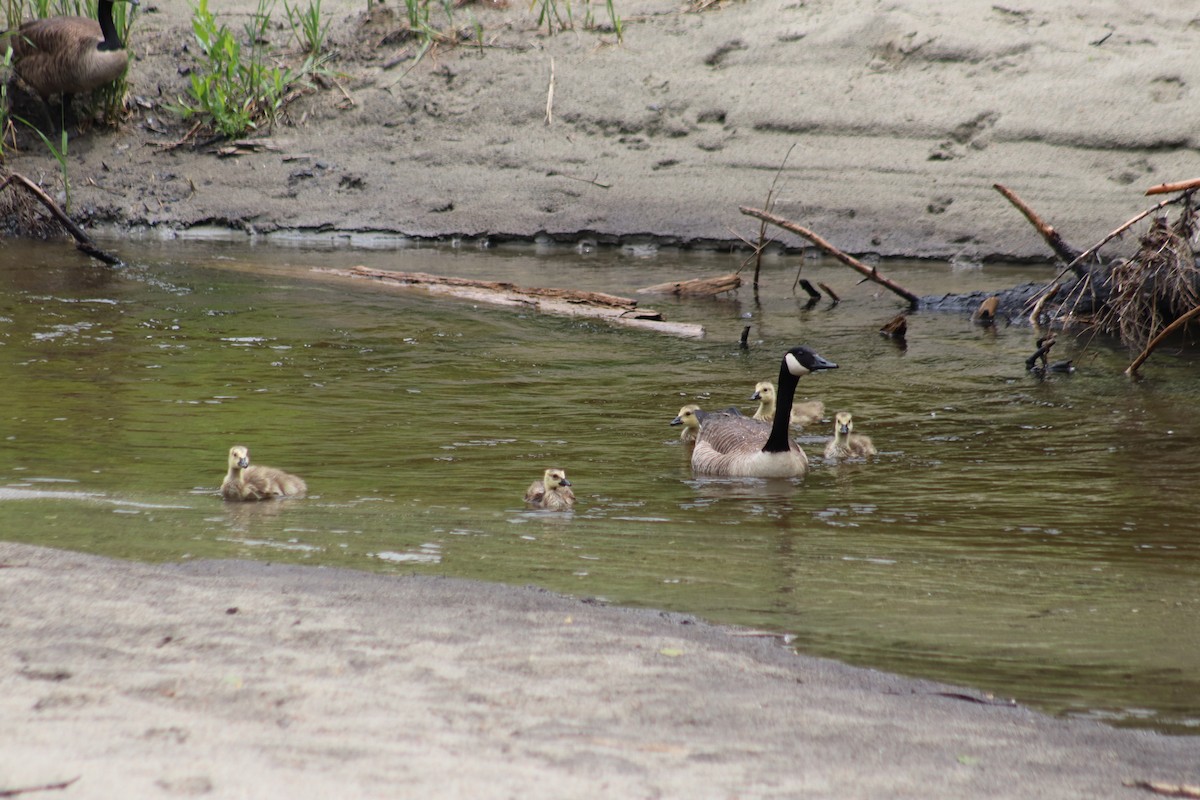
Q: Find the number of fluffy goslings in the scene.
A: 5